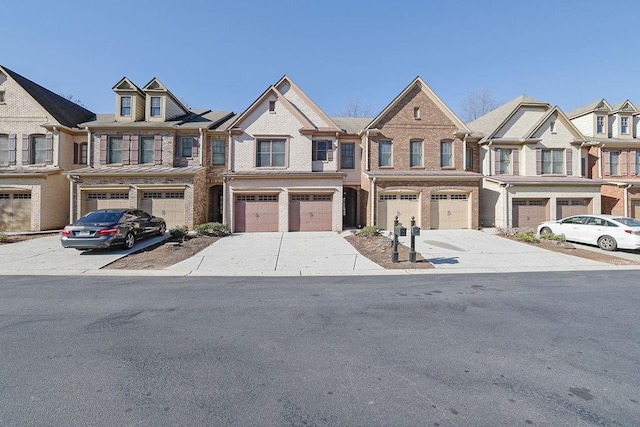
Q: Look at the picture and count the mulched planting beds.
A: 4